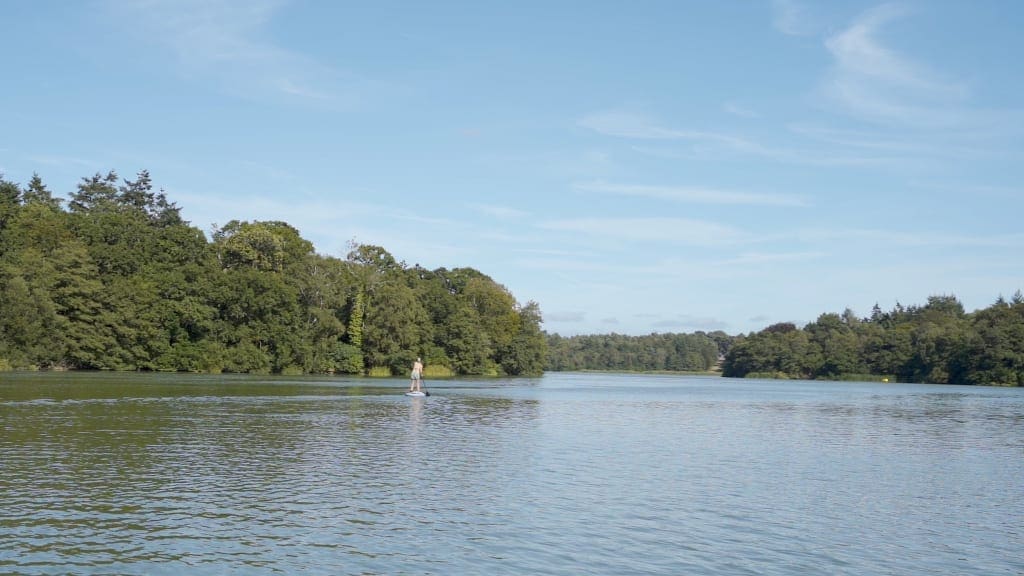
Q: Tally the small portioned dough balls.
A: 0